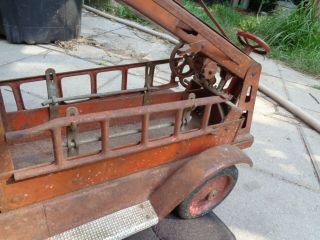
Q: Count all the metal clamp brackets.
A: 4